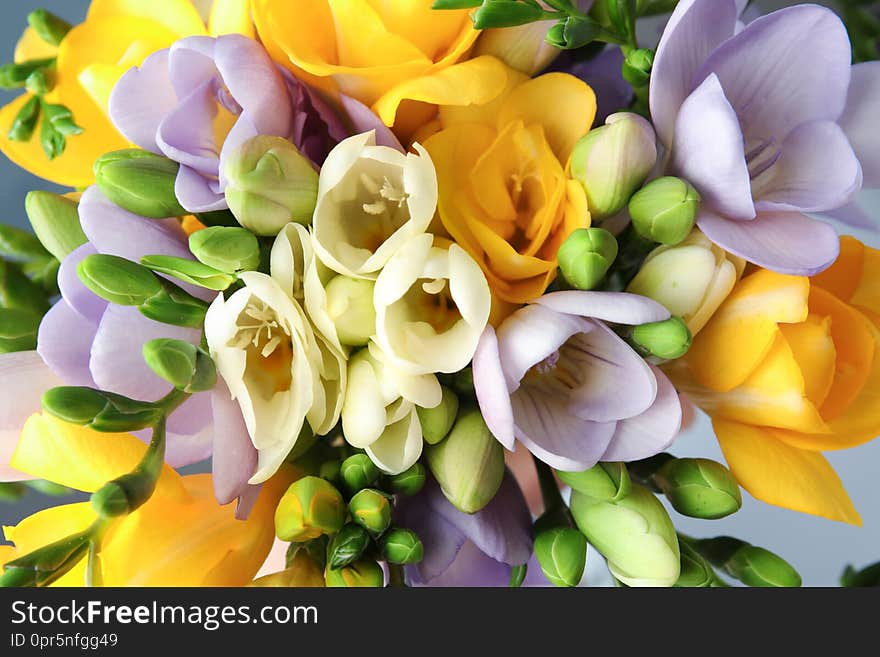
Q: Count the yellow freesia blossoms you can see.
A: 5